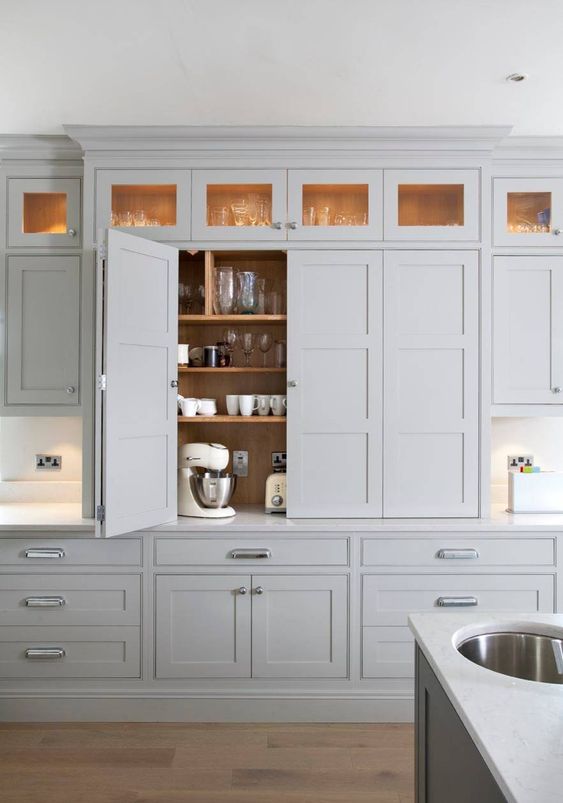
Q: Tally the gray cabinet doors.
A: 13